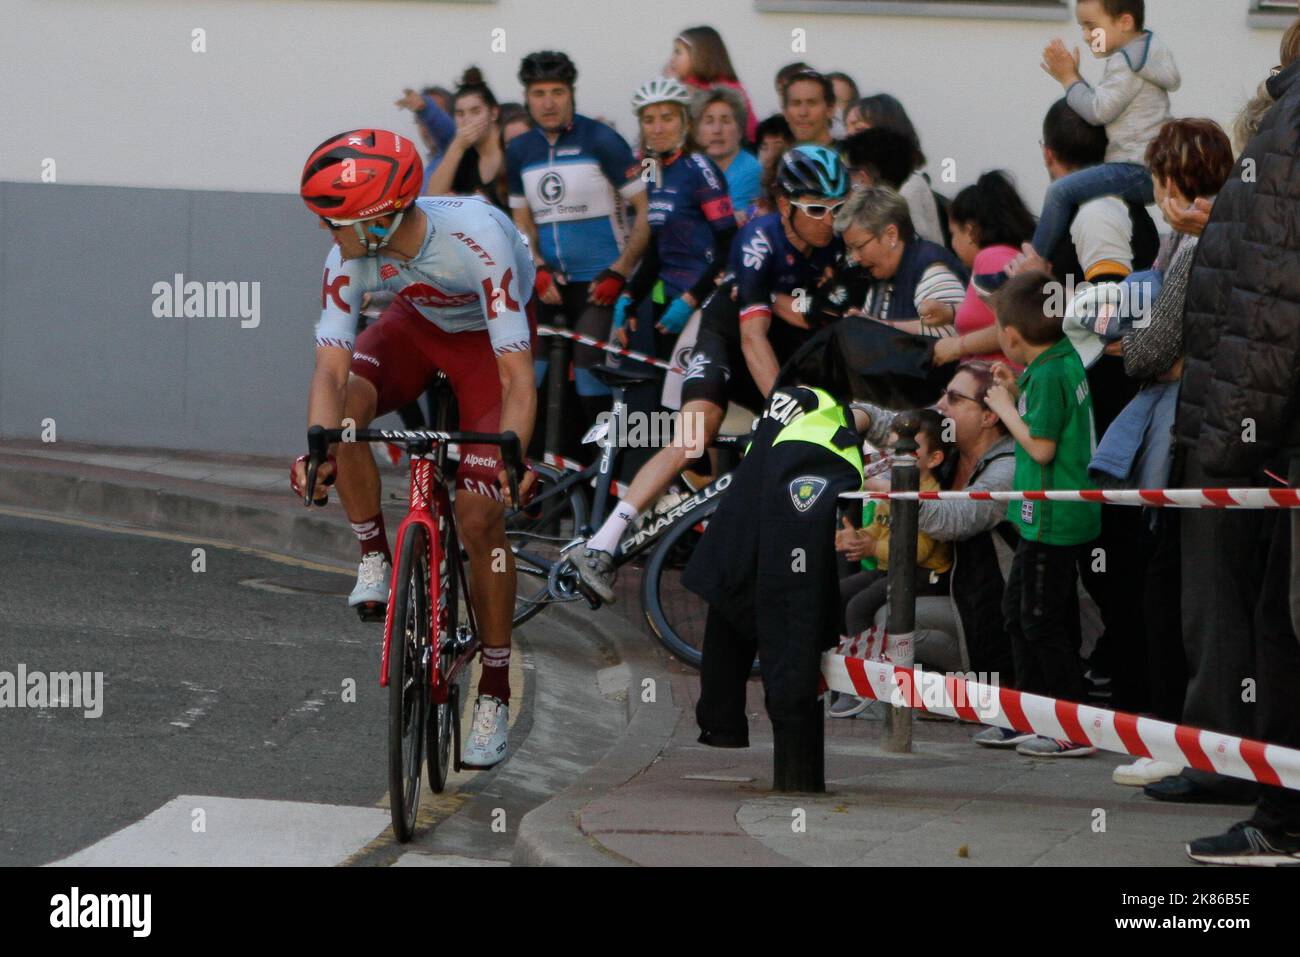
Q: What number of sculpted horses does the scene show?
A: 0